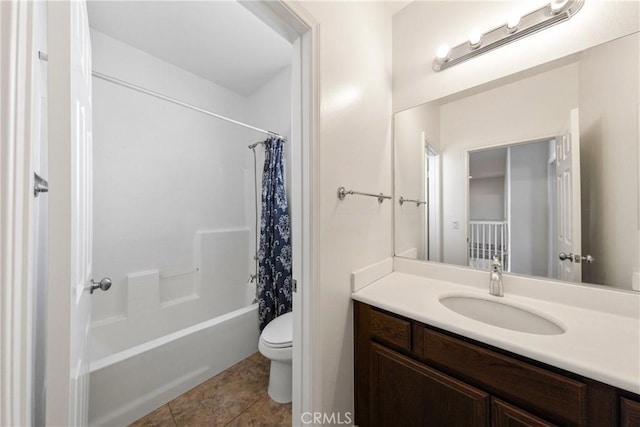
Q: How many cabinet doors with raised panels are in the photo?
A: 2